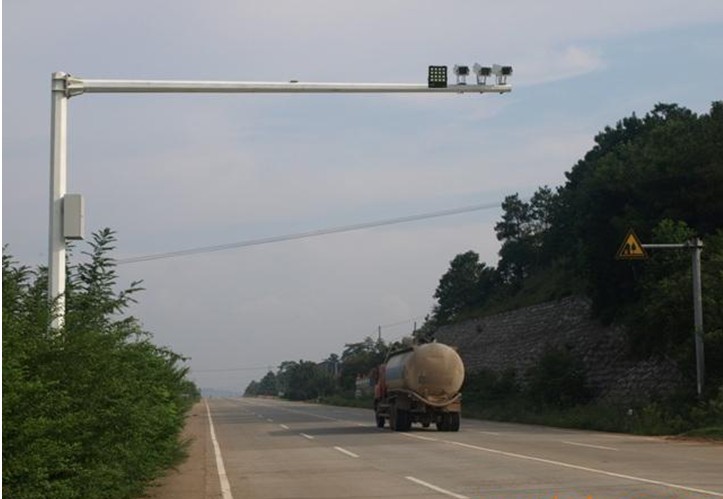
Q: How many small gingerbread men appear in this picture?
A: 0